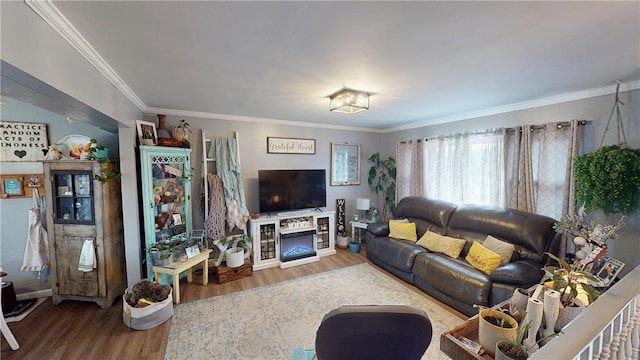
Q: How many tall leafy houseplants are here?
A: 1